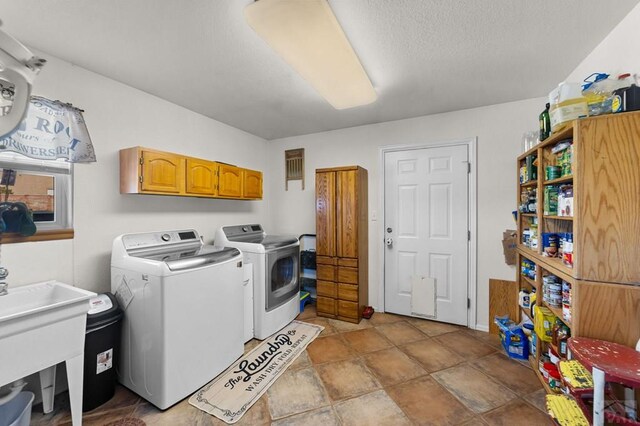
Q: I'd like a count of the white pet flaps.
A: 1